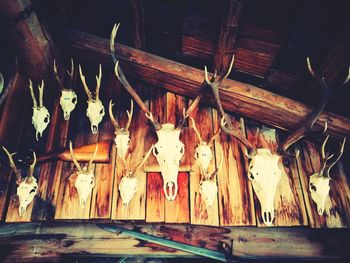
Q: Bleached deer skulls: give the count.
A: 12